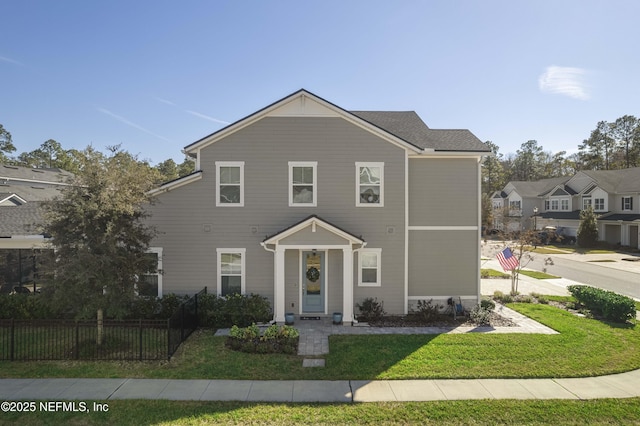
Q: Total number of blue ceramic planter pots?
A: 2